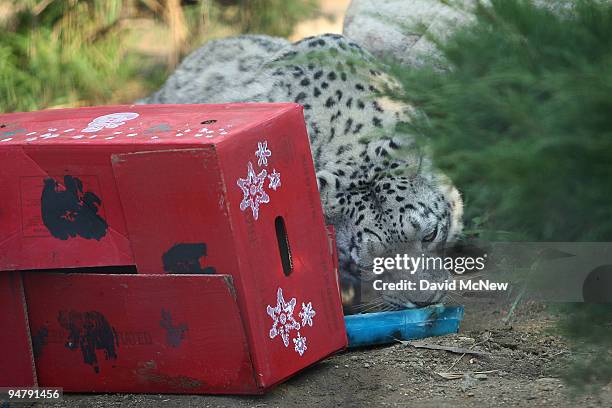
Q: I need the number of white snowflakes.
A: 6